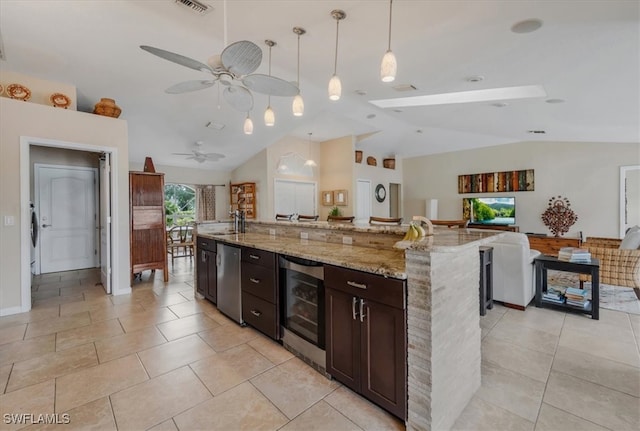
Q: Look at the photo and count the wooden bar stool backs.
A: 5